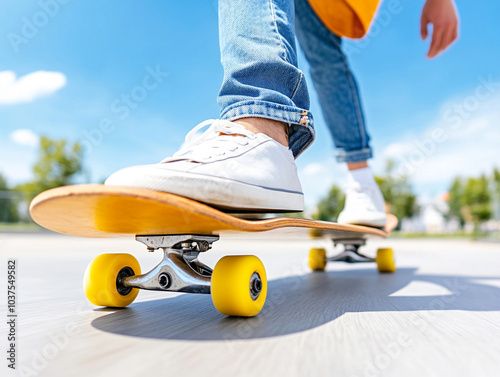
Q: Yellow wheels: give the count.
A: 4